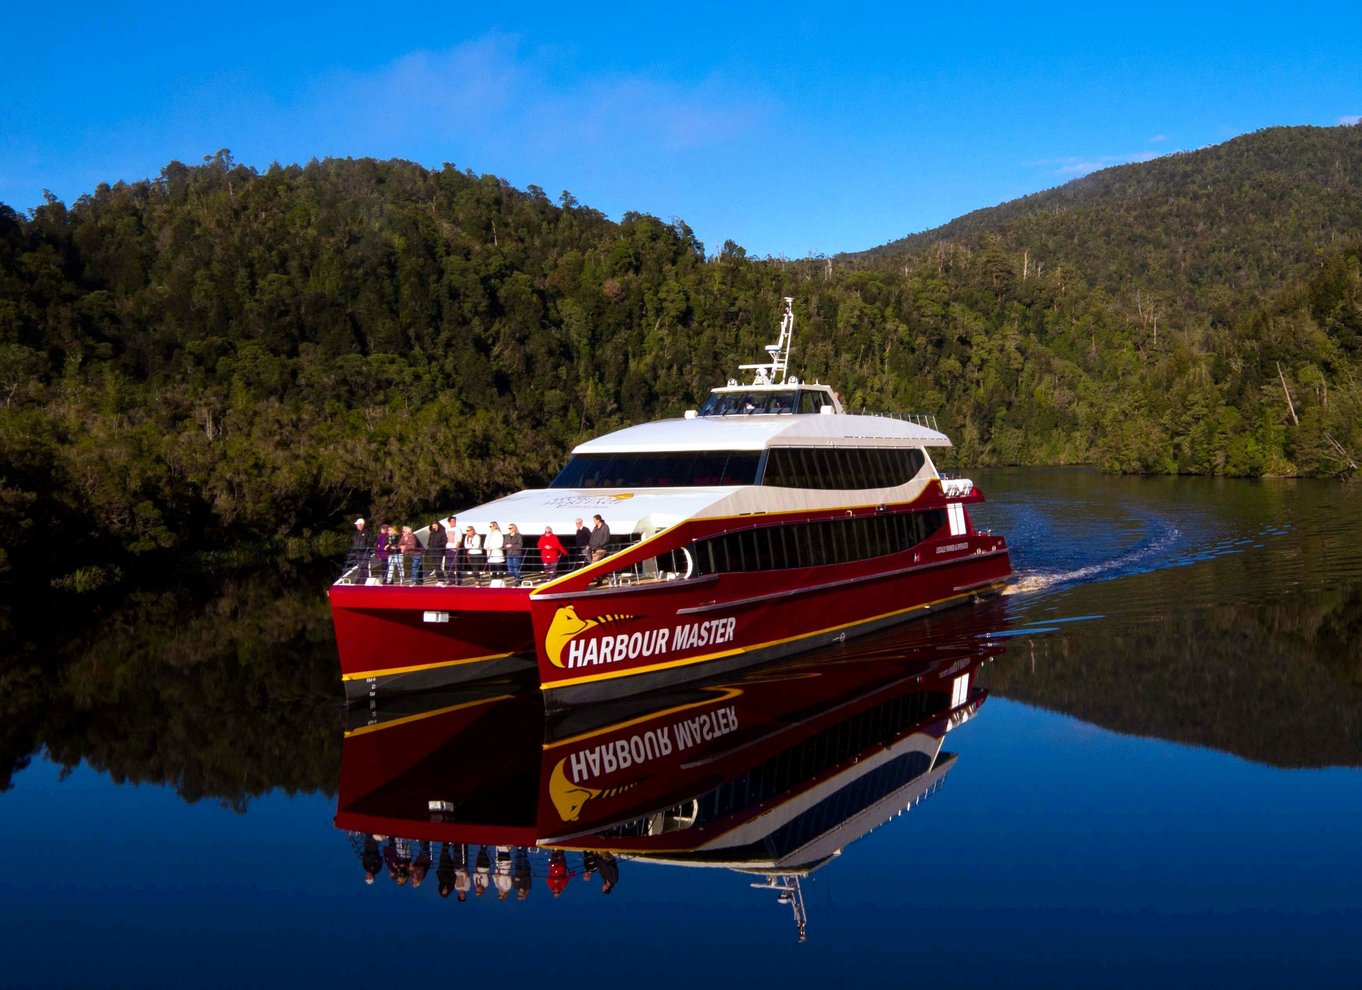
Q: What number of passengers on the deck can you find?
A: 12